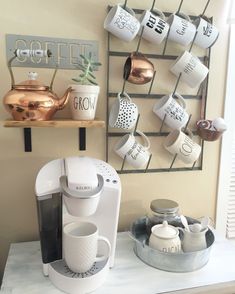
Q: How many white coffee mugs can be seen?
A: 10